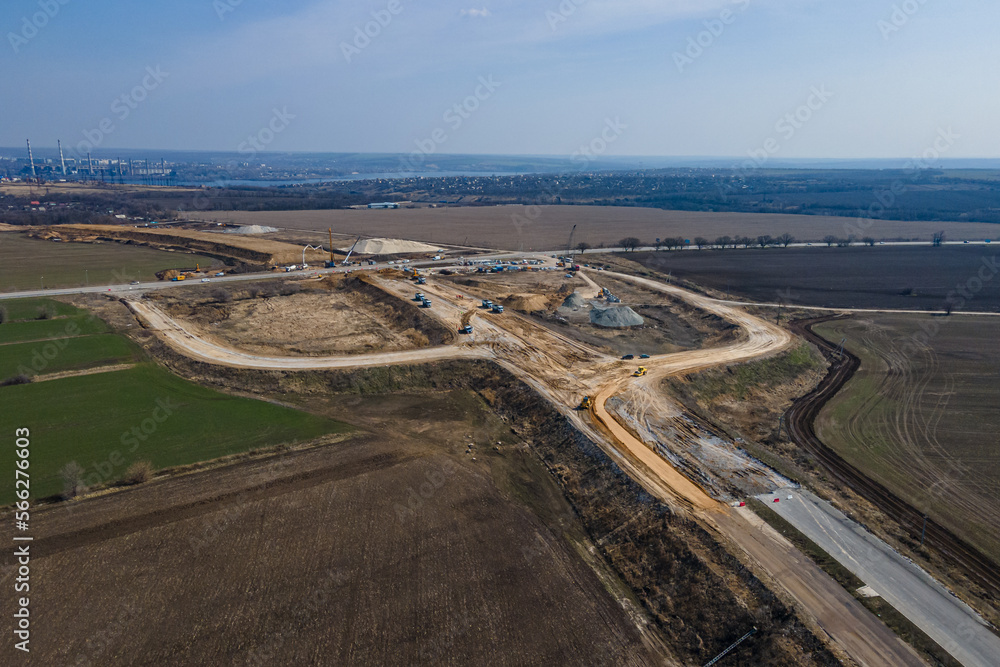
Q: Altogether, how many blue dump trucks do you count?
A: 6